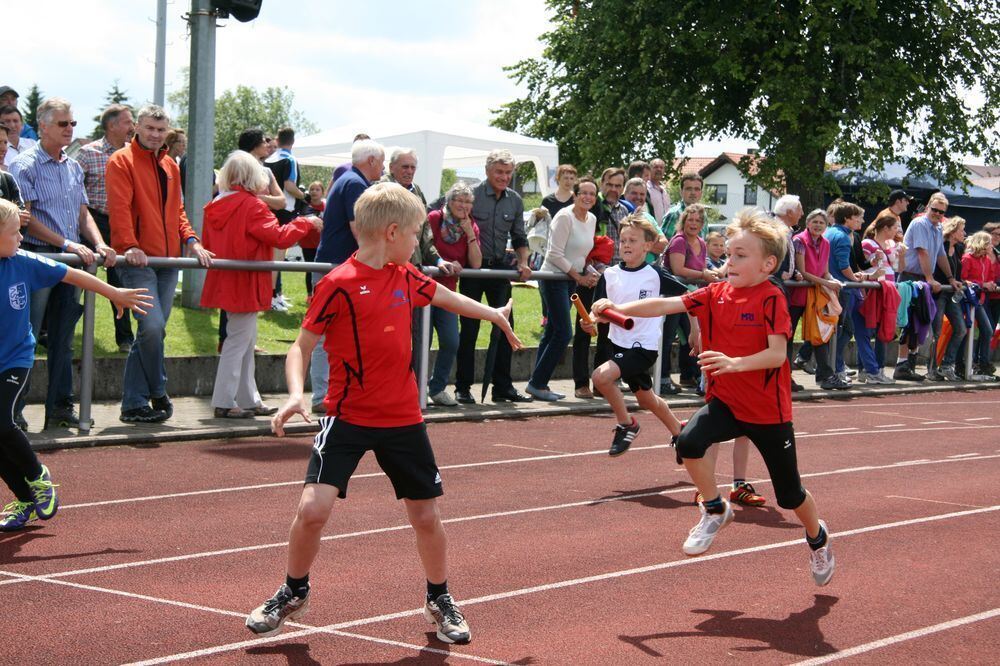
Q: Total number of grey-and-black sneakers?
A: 2